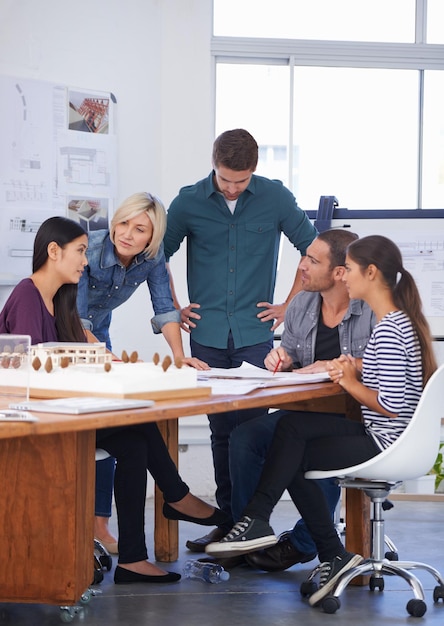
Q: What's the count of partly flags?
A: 0